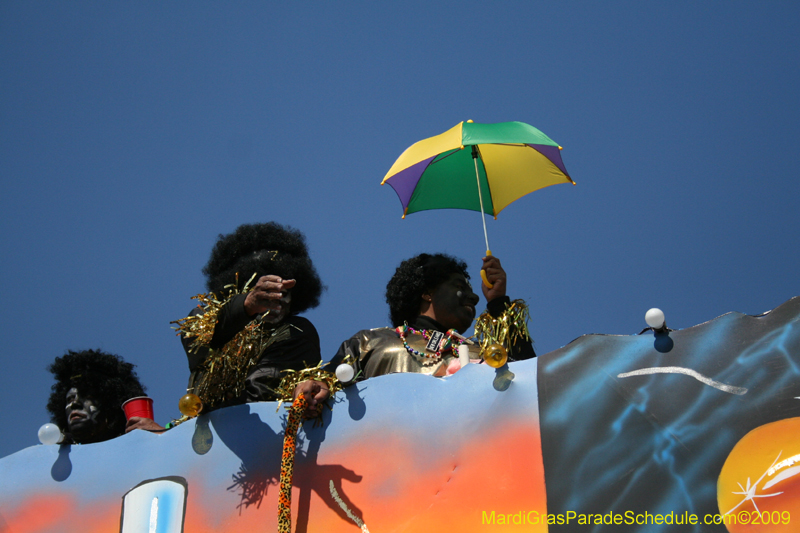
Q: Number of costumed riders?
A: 3